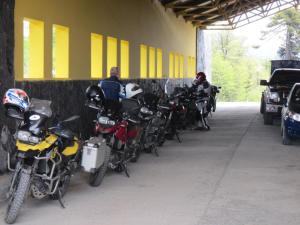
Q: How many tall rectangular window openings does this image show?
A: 13